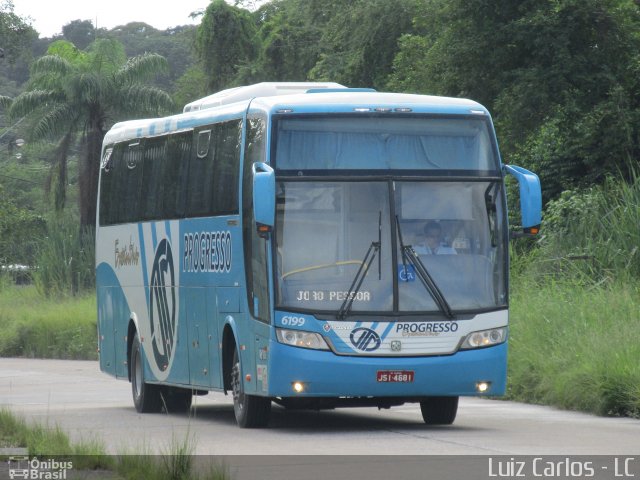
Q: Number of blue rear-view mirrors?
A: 2